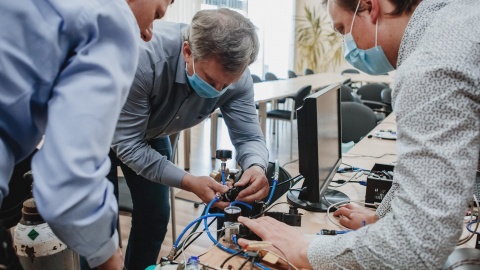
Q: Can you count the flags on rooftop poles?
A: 0